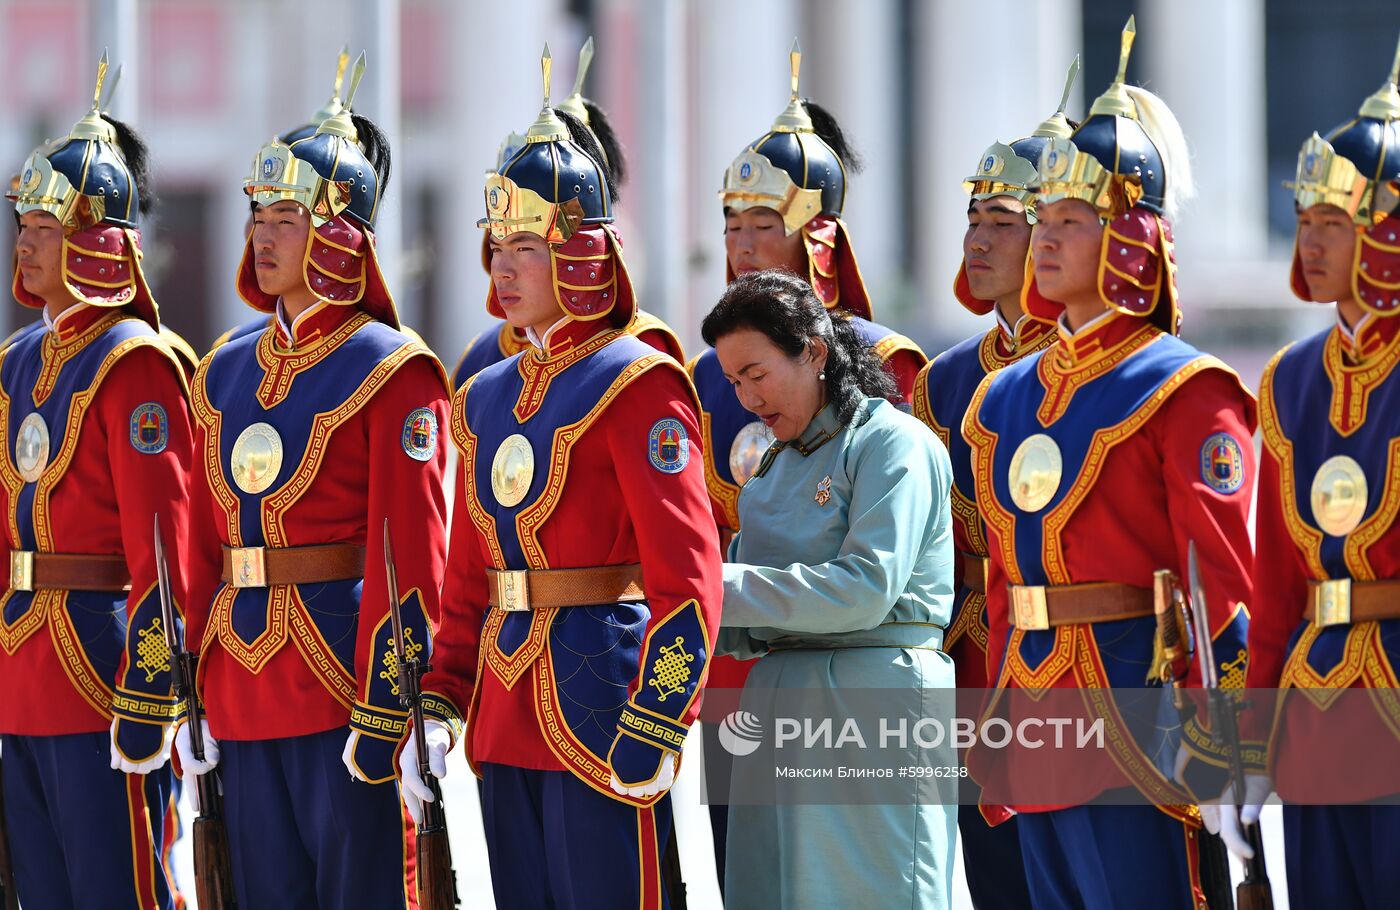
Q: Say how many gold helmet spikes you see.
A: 10